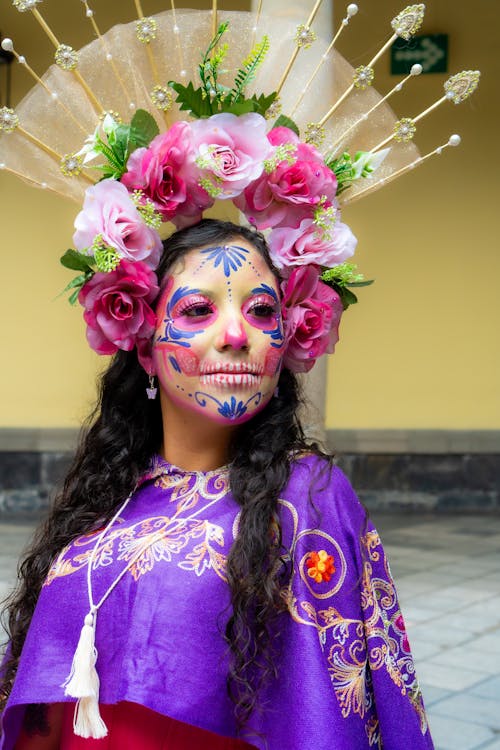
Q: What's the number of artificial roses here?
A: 7